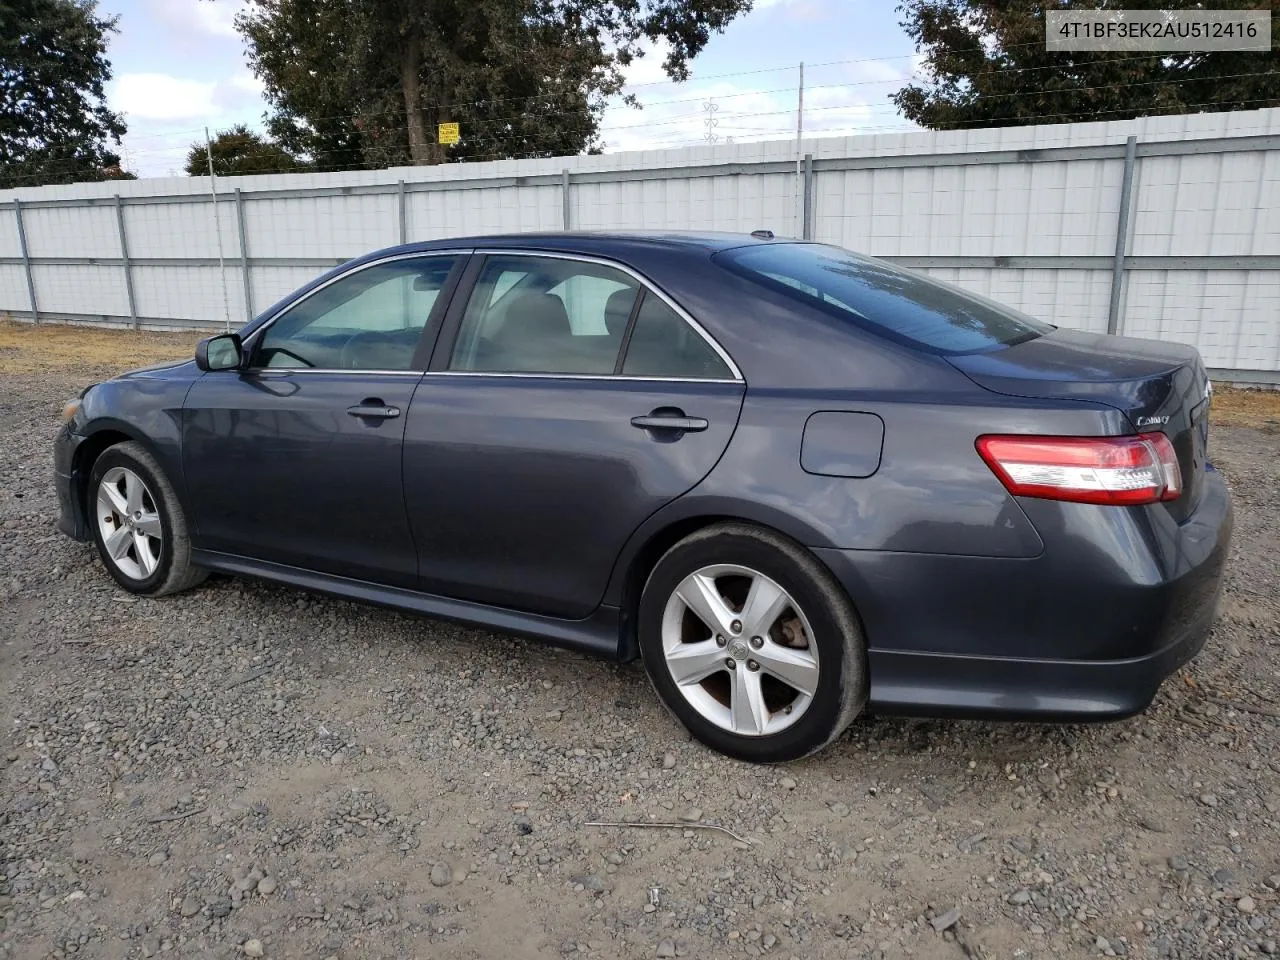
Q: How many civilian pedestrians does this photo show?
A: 0